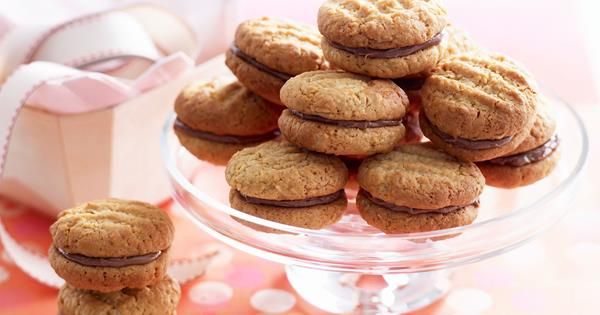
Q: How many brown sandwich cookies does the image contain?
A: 11